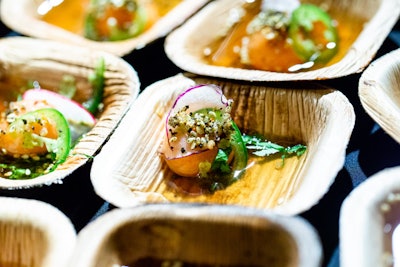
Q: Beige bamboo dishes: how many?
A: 8